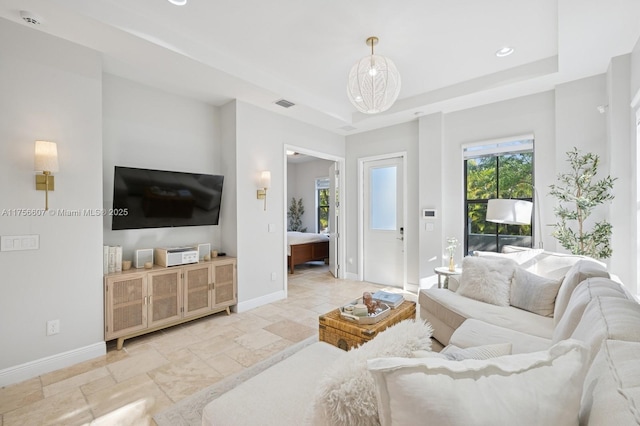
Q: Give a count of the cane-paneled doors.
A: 4